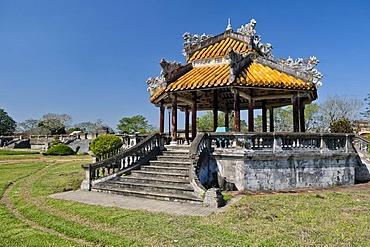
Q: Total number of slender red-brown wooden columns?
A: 12